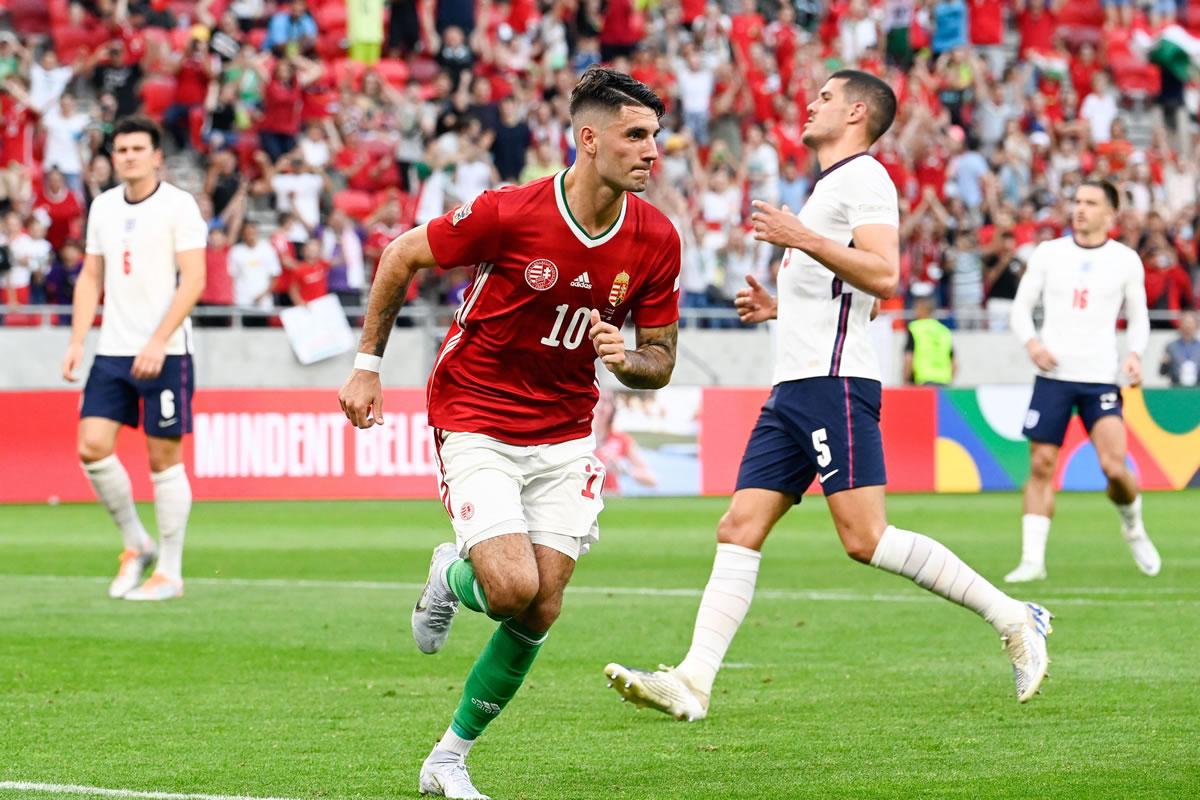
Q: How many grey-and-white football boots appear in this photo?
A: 2